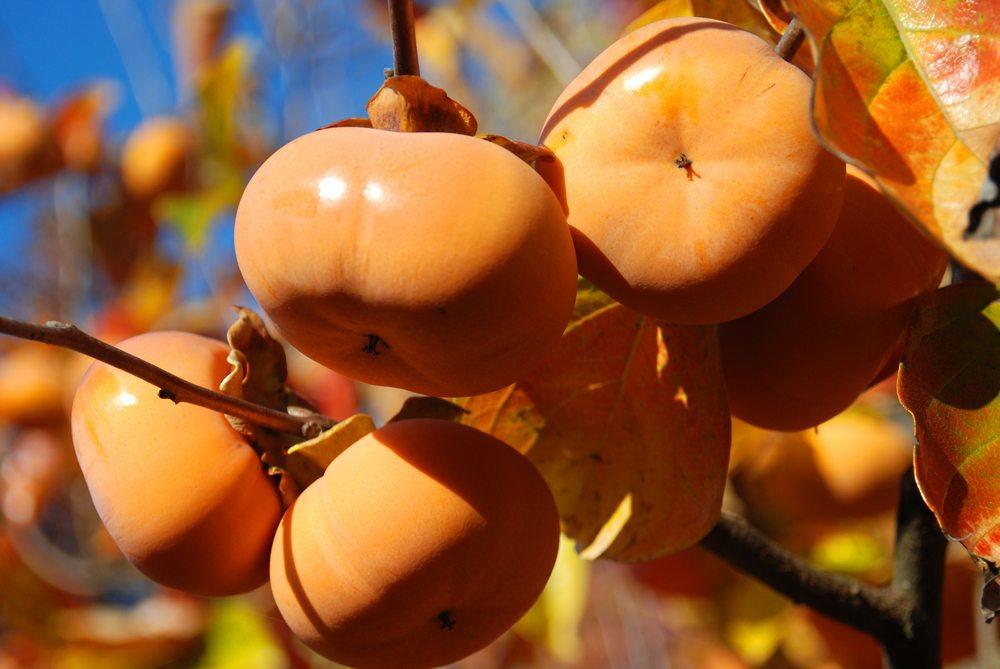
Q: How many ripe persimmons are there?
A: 5